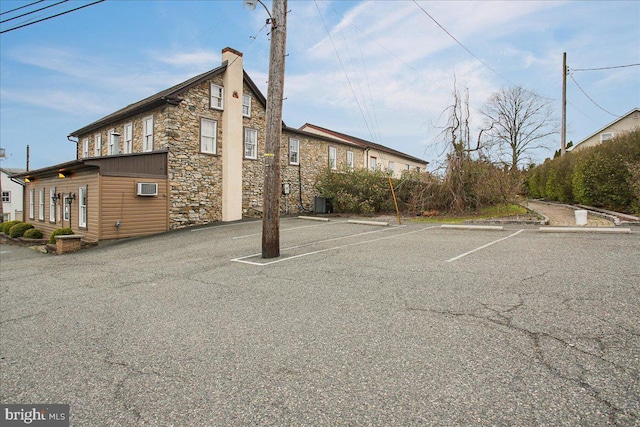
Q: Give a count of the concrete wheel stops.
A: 4